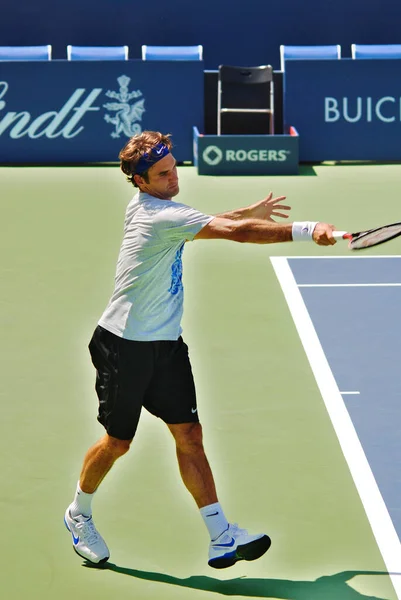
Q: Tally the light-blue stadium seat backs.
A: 5